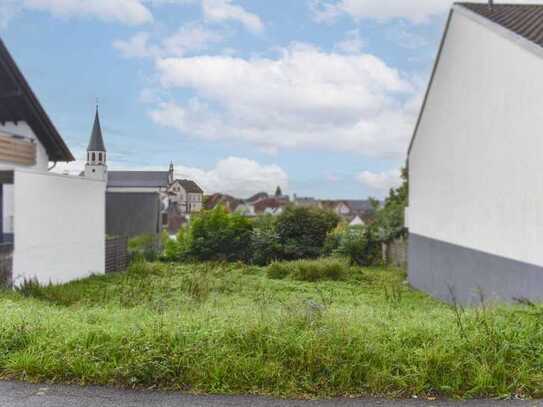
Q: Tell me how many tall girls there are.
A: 0